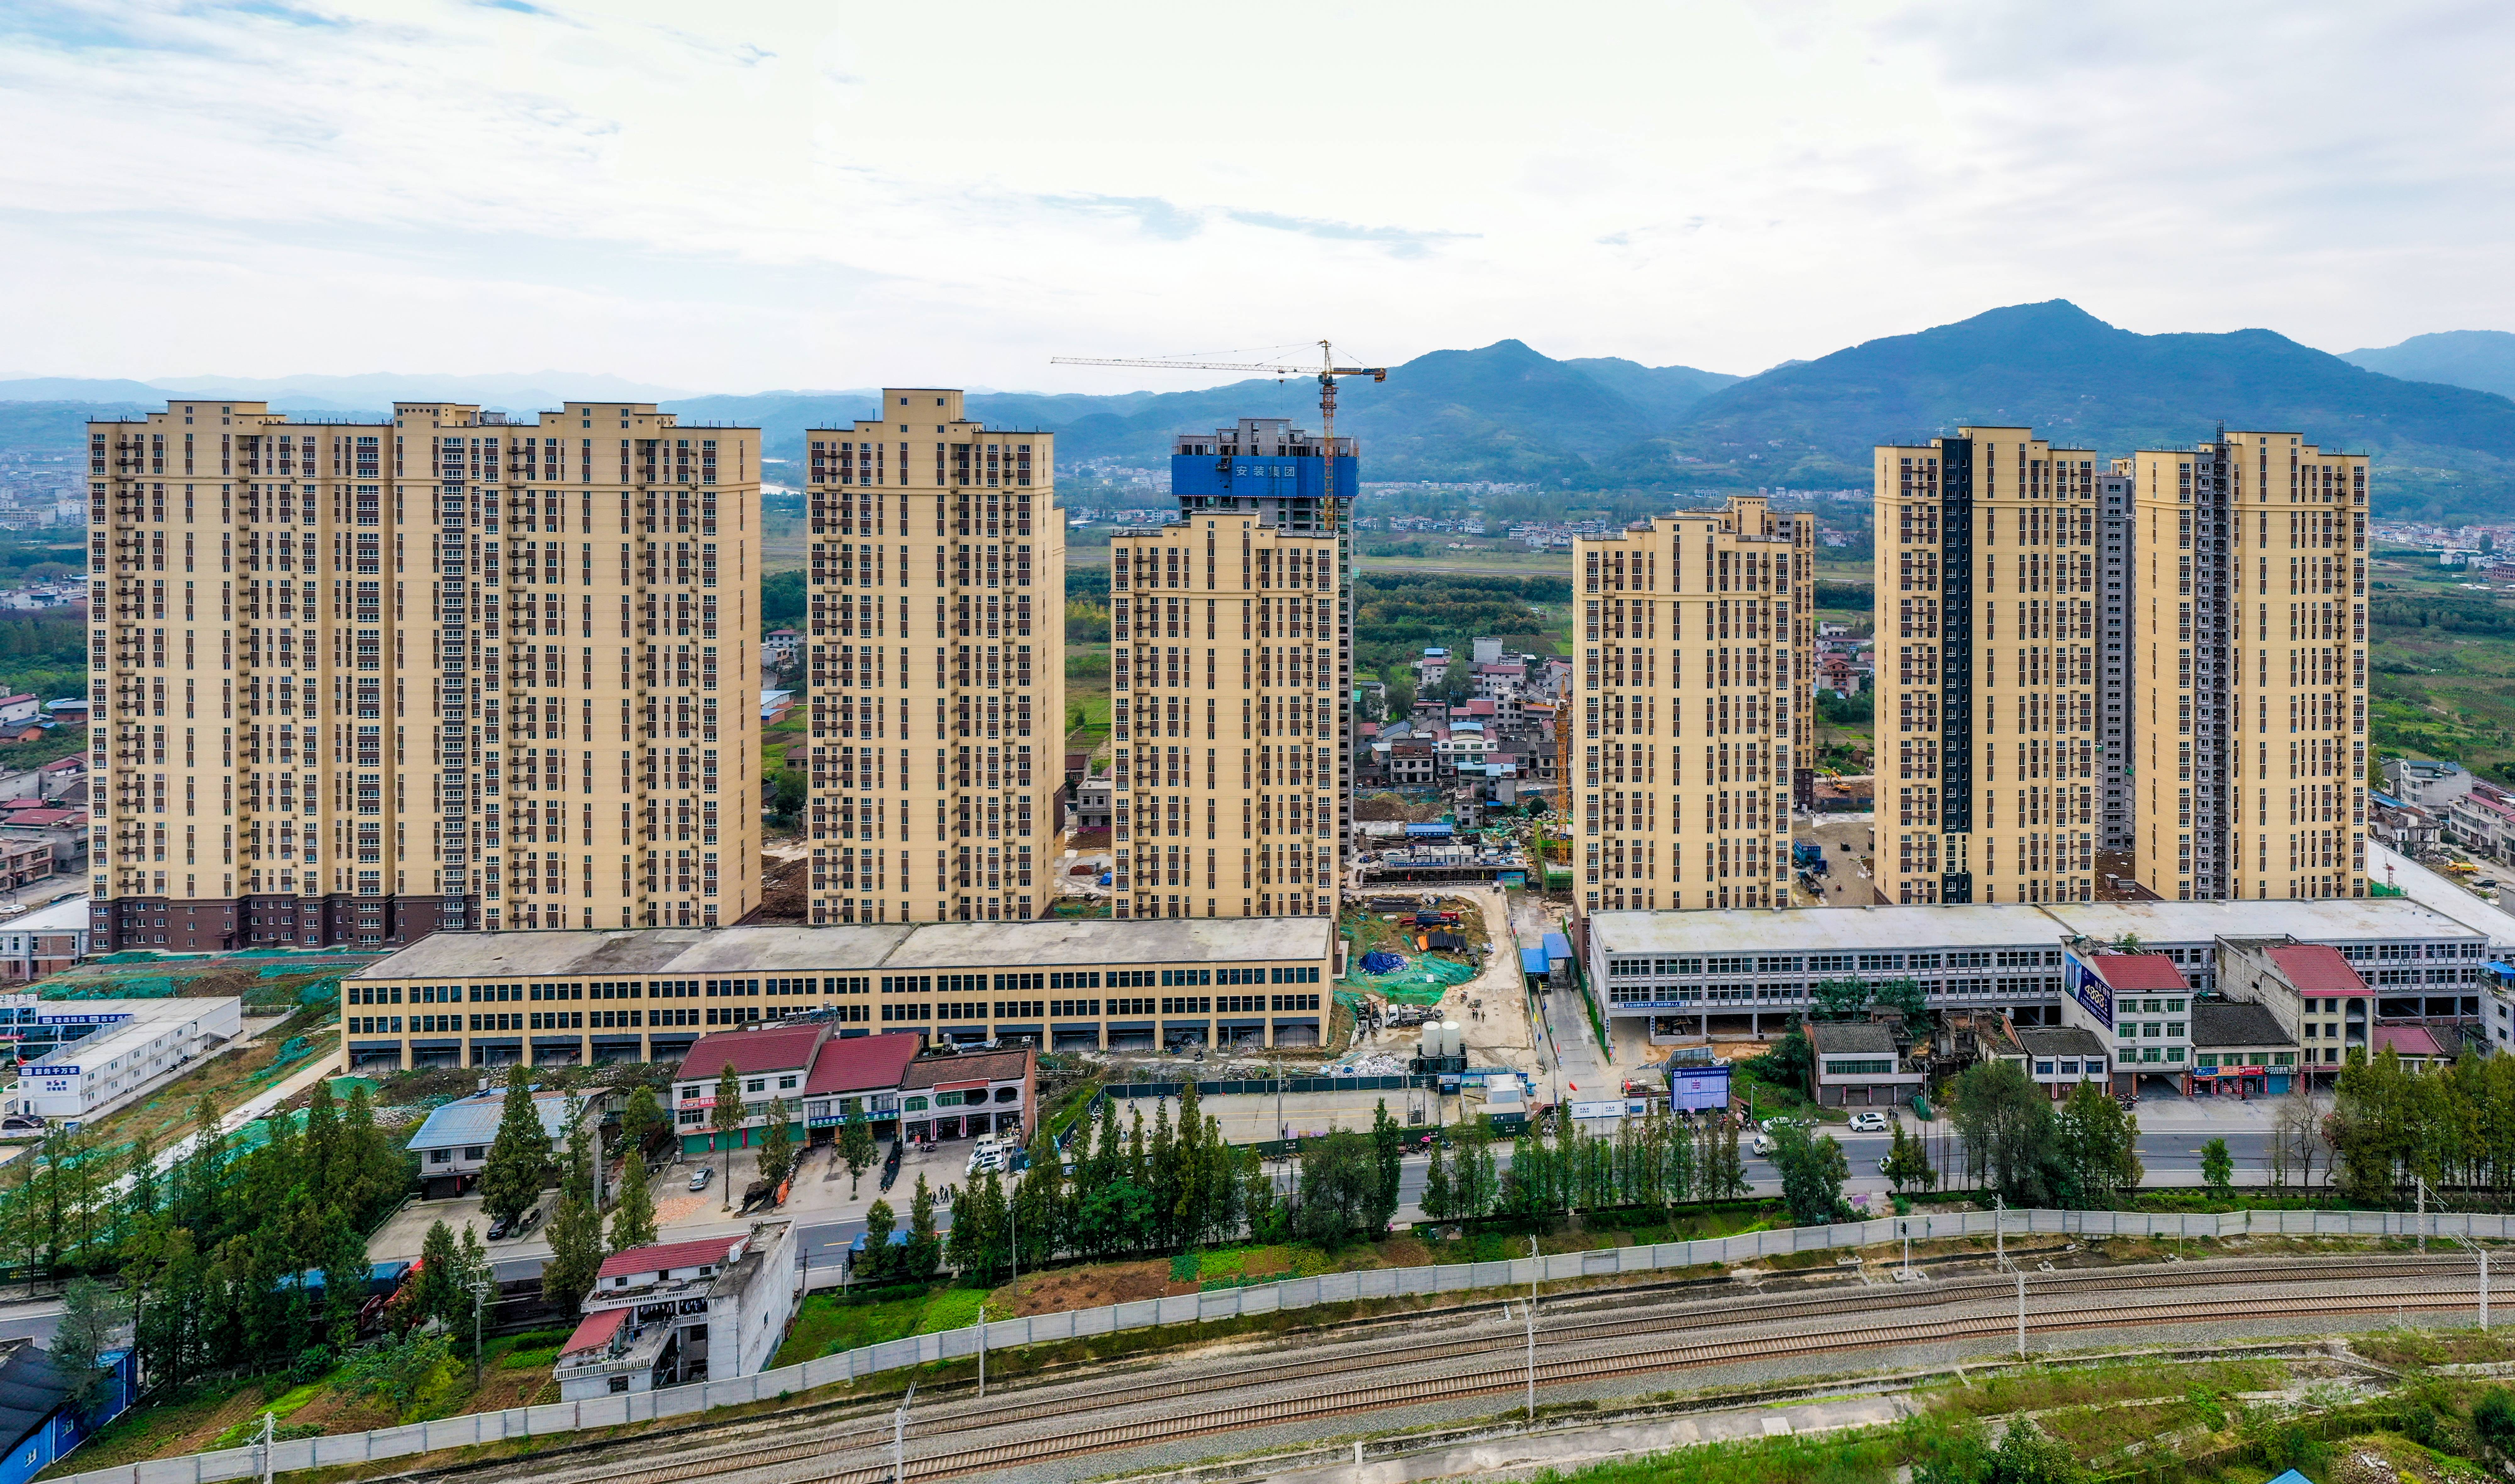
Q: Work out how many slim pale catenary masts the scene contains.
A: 9